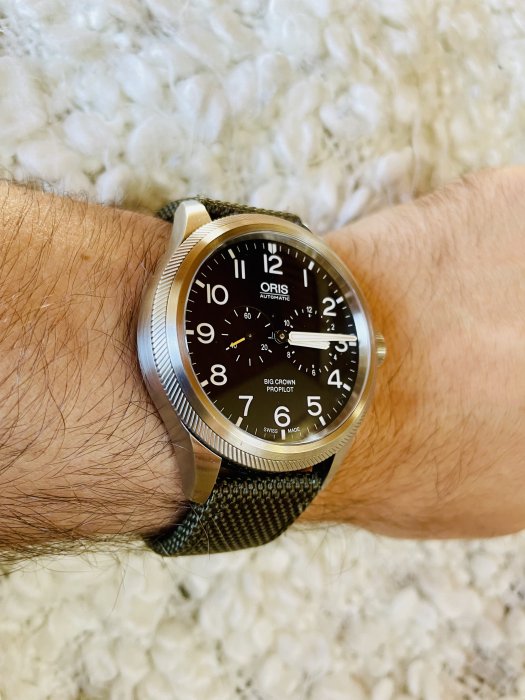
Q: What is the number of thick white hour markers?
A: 12